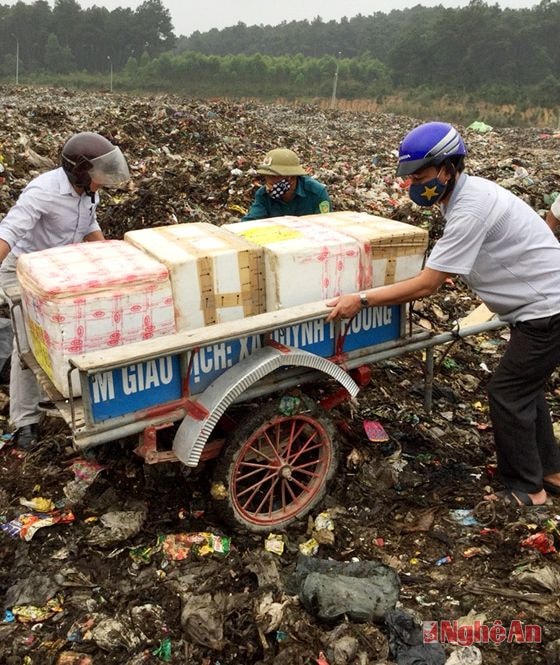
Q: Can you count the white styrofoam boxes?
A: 4